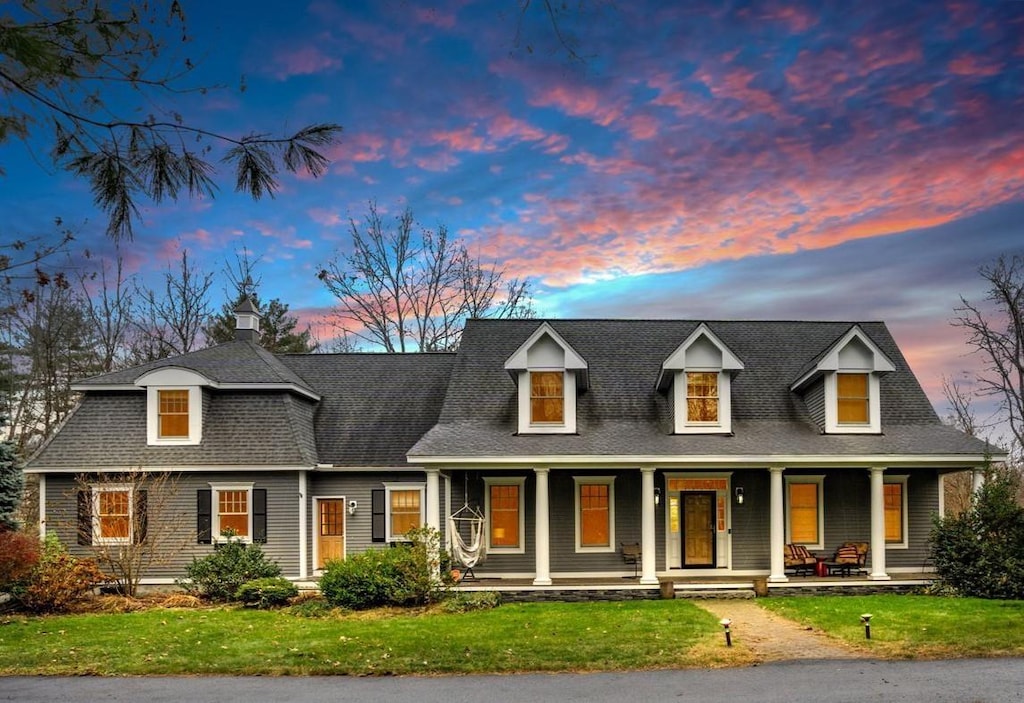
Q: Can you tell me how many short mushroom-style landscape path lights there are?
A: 2